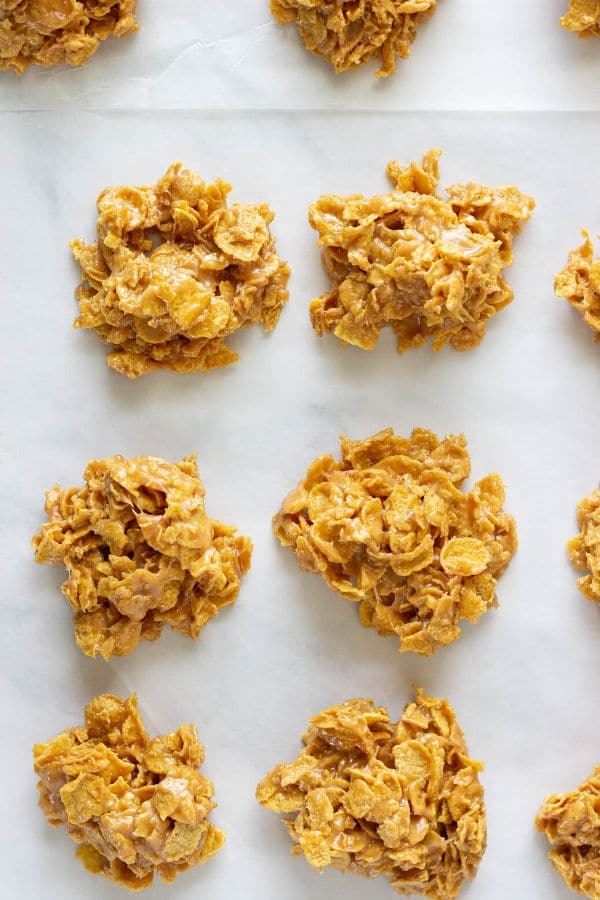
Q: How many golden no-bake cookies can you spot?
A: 12